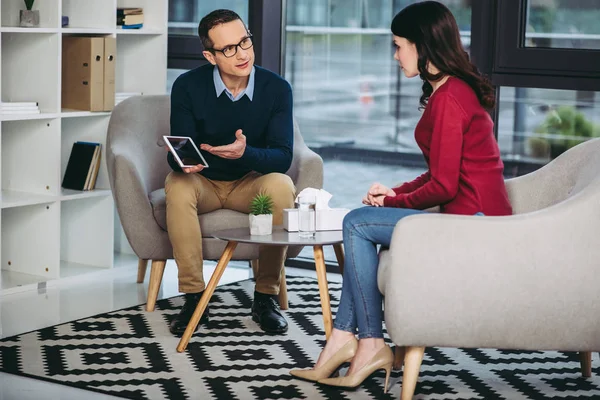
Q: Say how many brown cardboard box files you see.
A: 2